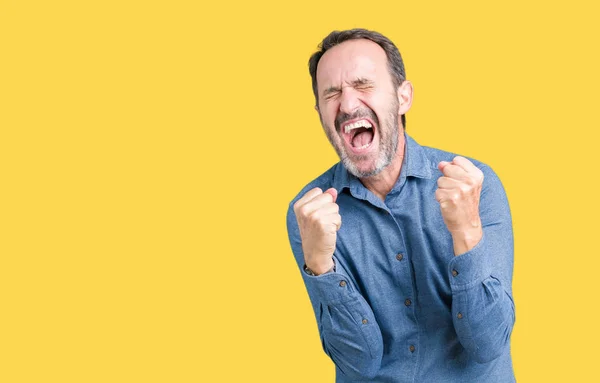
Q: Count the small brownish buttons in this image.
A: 7